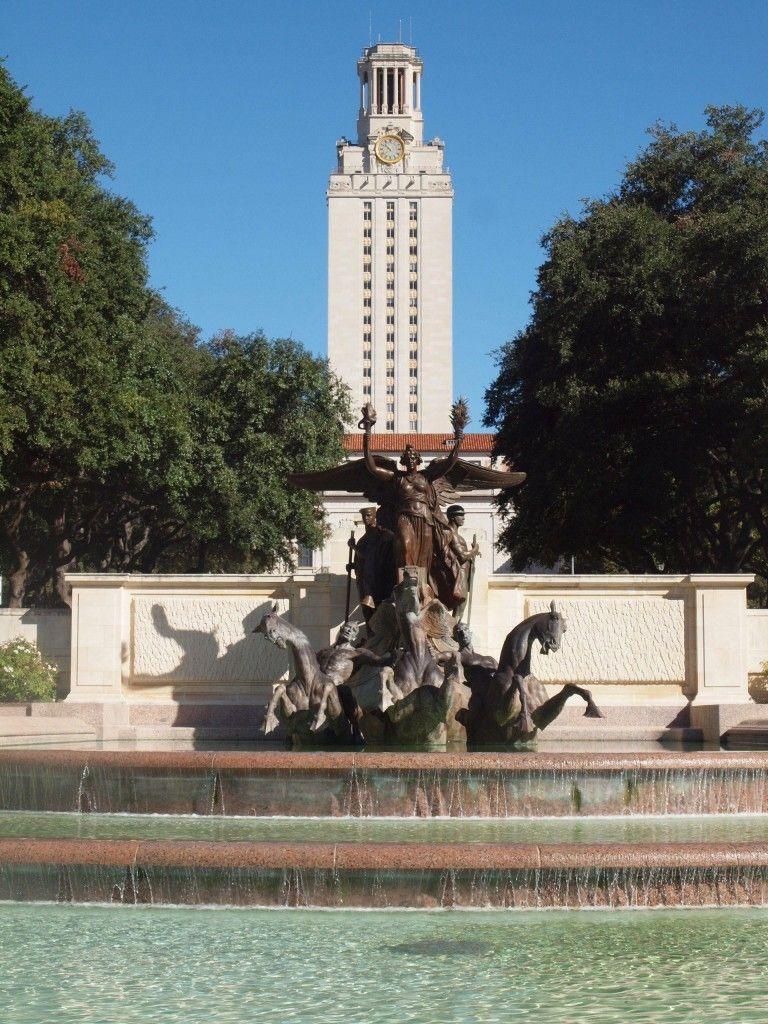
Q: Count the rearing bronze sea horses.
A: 3